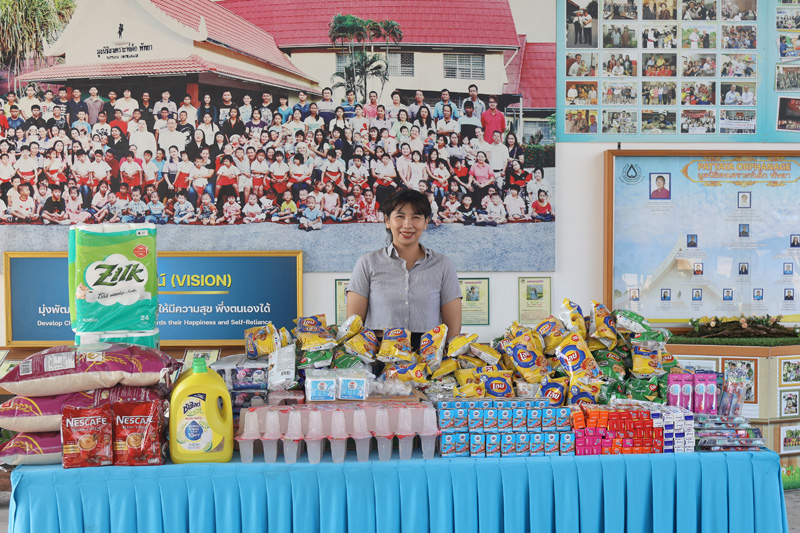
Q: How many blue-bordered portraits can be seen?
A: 14